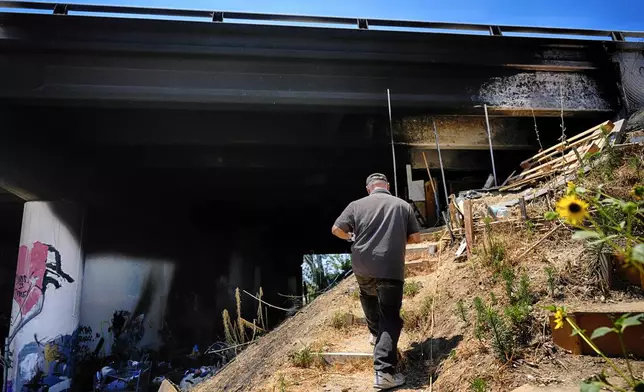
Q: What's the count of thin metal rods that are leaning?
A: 3